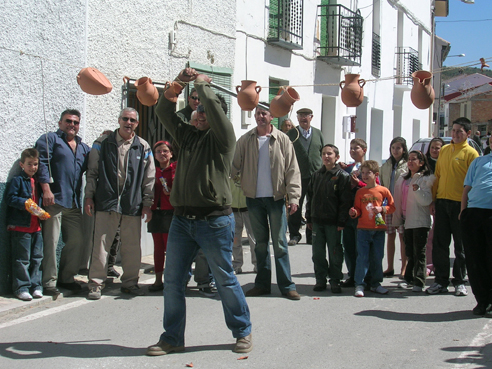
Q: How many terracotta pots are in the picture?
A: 7